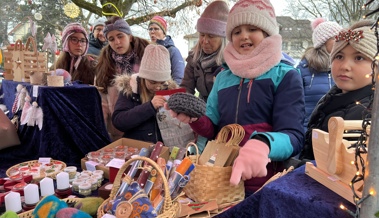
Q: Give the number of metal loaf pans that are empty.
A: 0